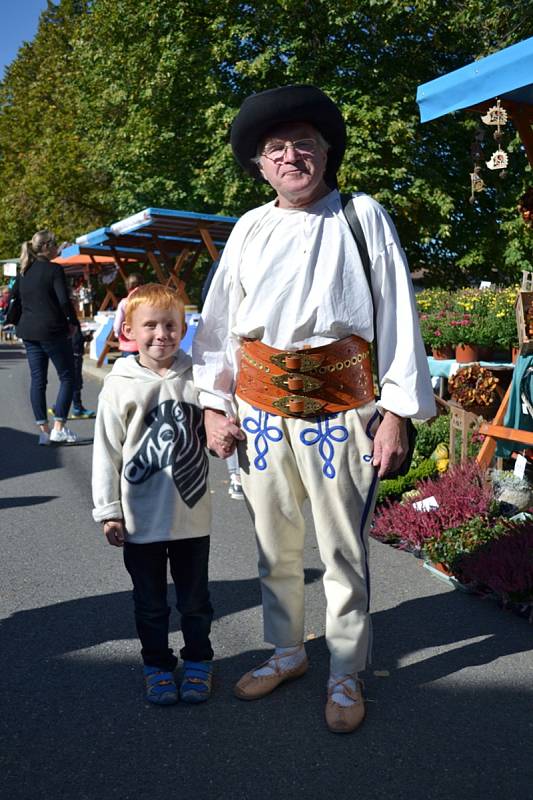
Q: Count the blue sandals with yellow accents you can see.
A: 2